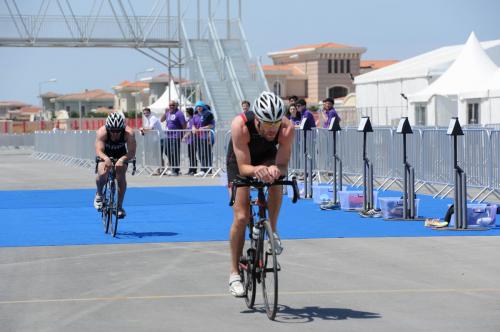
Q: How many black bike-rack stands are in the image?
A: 5